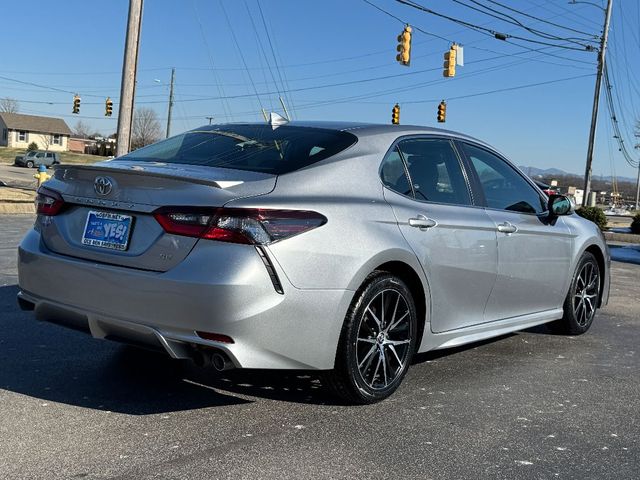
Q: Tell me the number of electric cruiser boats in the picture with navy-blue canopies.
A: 0